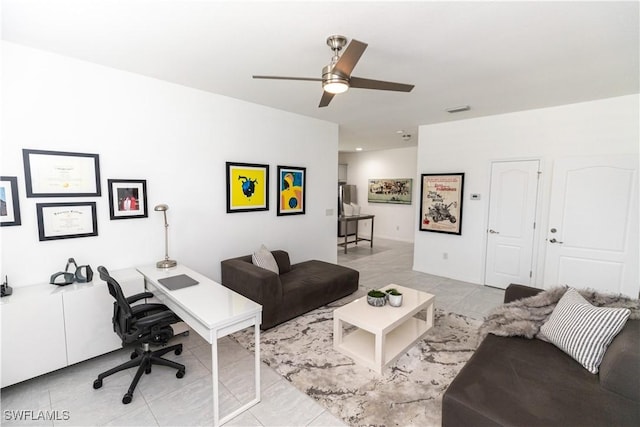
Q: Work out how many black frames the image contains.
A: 7